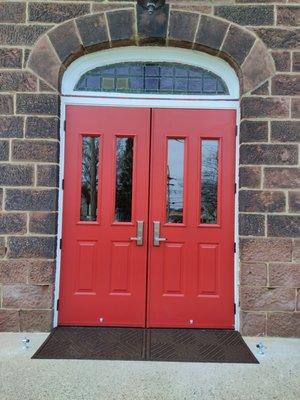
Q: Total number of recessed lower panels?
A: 4